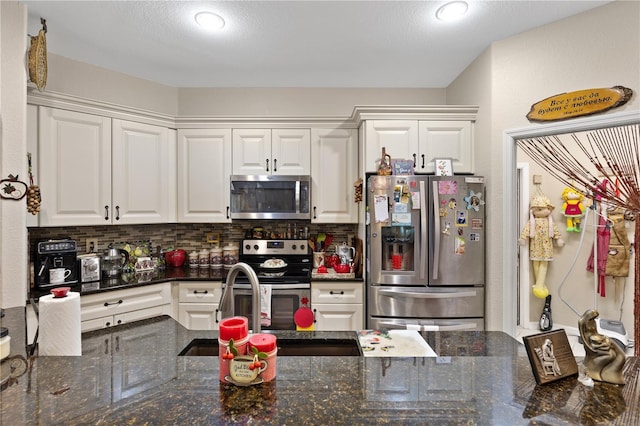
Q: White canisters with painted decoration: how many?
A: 4